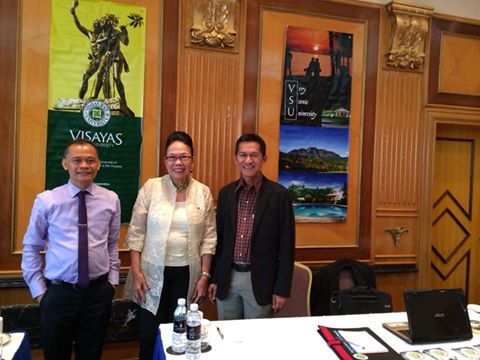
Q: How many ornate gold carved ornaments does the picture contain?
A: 2